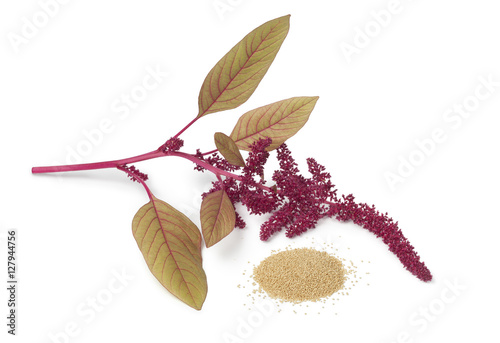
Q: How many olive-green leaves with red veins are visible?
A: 5